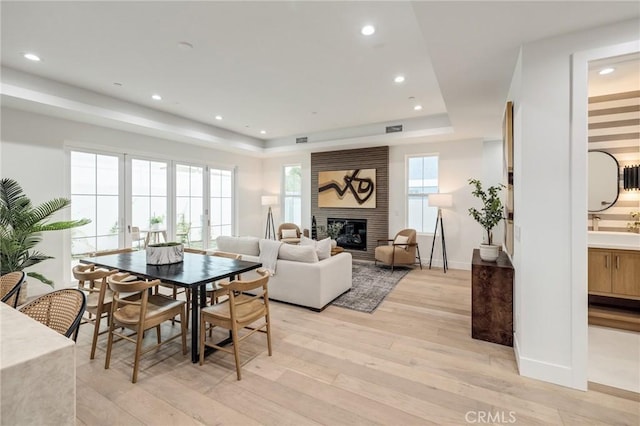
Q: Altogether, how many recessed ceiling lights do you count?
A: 8